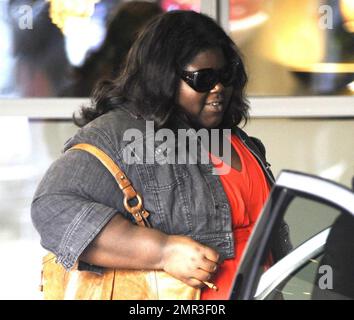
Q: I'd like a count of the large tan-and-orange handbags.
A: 1